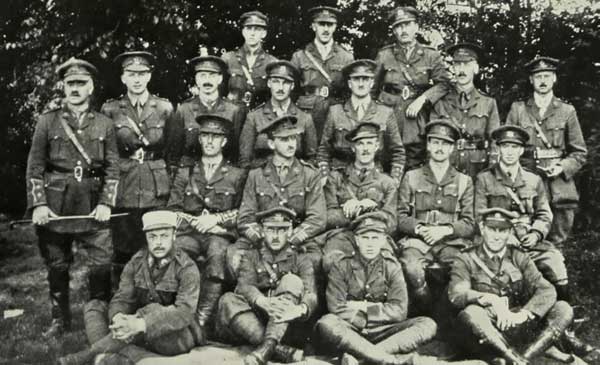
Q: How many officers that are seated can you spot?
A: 9